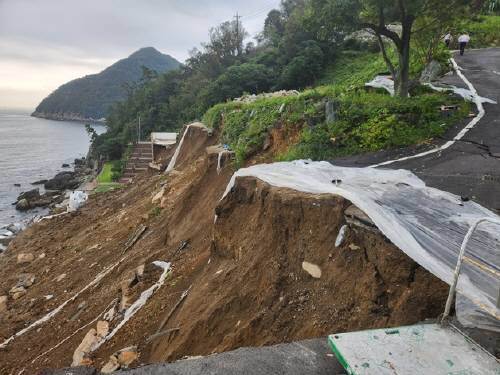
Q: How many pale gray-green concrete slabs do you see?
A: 1